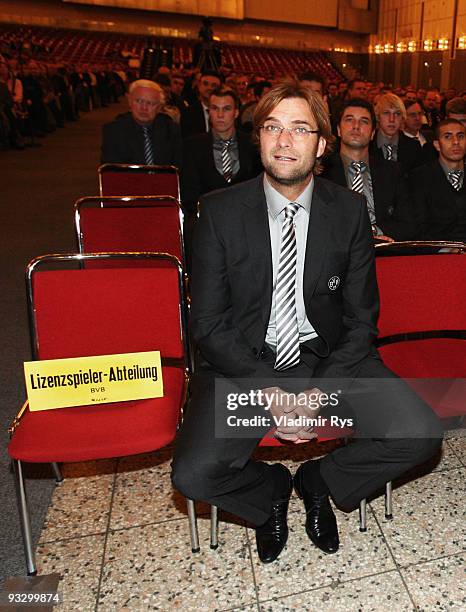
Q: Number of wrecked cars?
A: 0